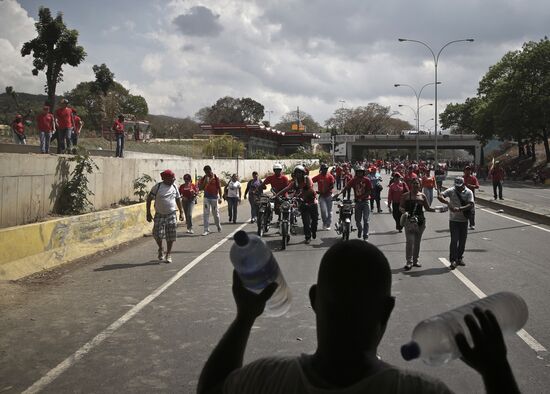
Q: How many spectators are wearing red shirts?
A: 5